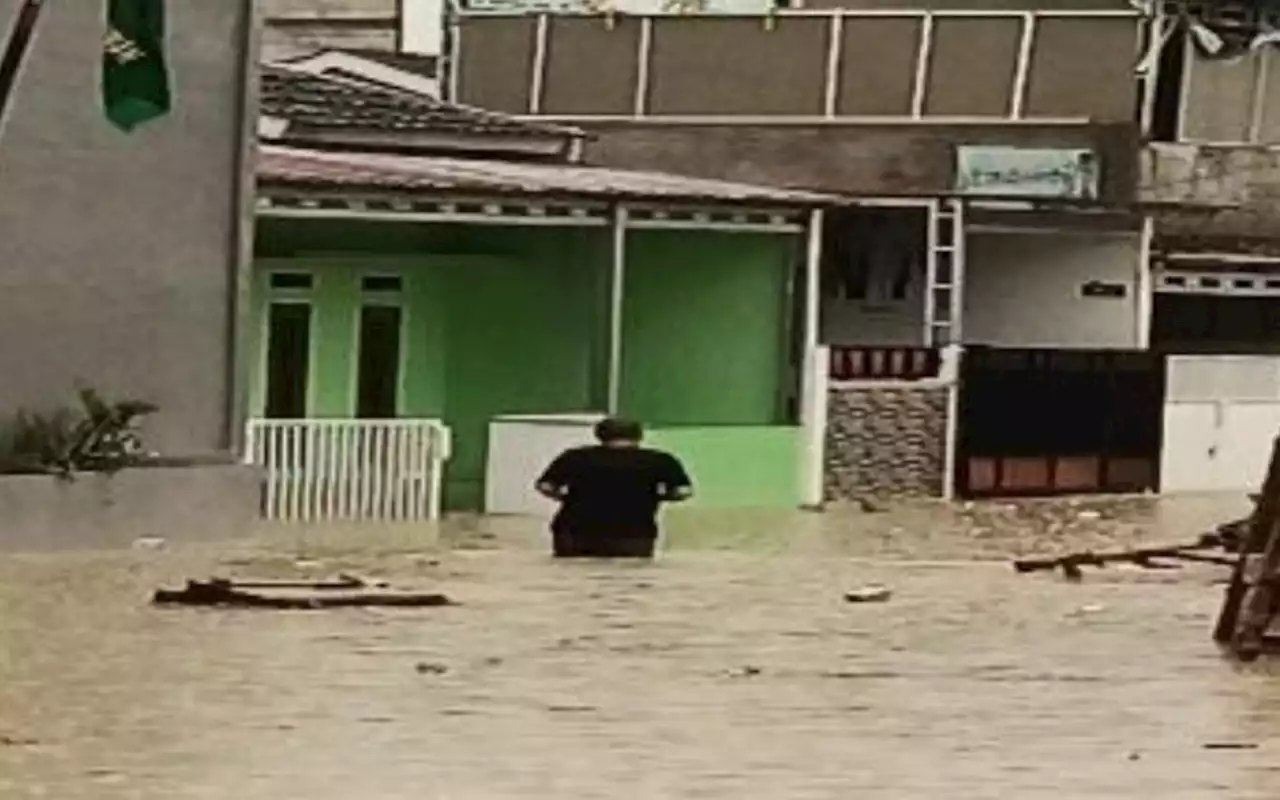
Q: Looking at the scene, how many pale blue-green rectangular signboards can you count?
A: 1